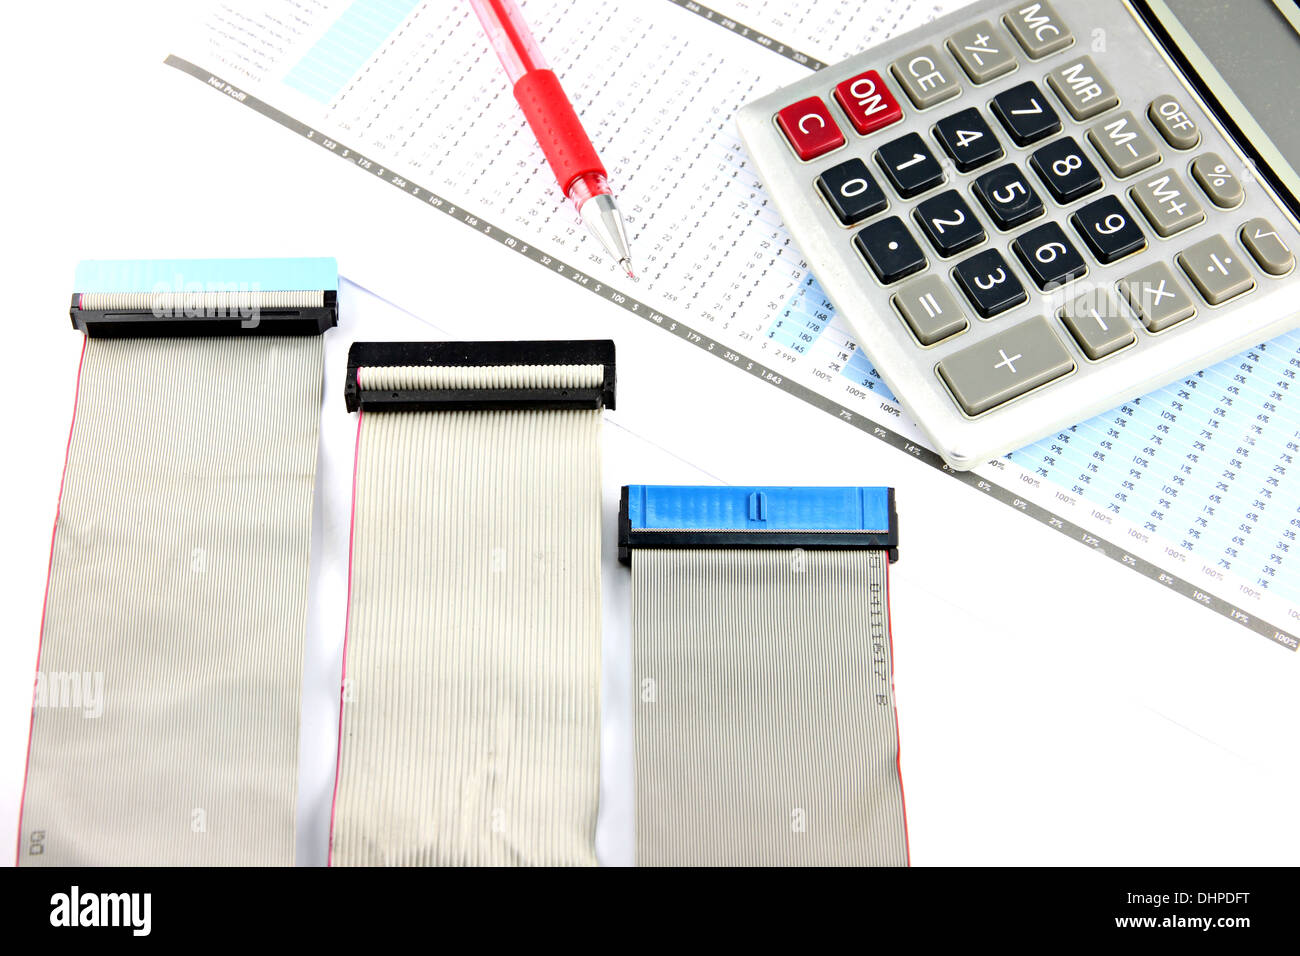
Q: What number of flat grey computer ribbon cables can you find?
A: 3